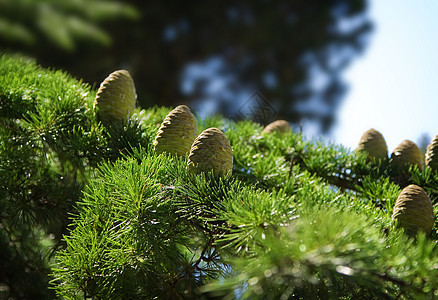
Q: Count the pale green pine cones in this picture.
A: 8